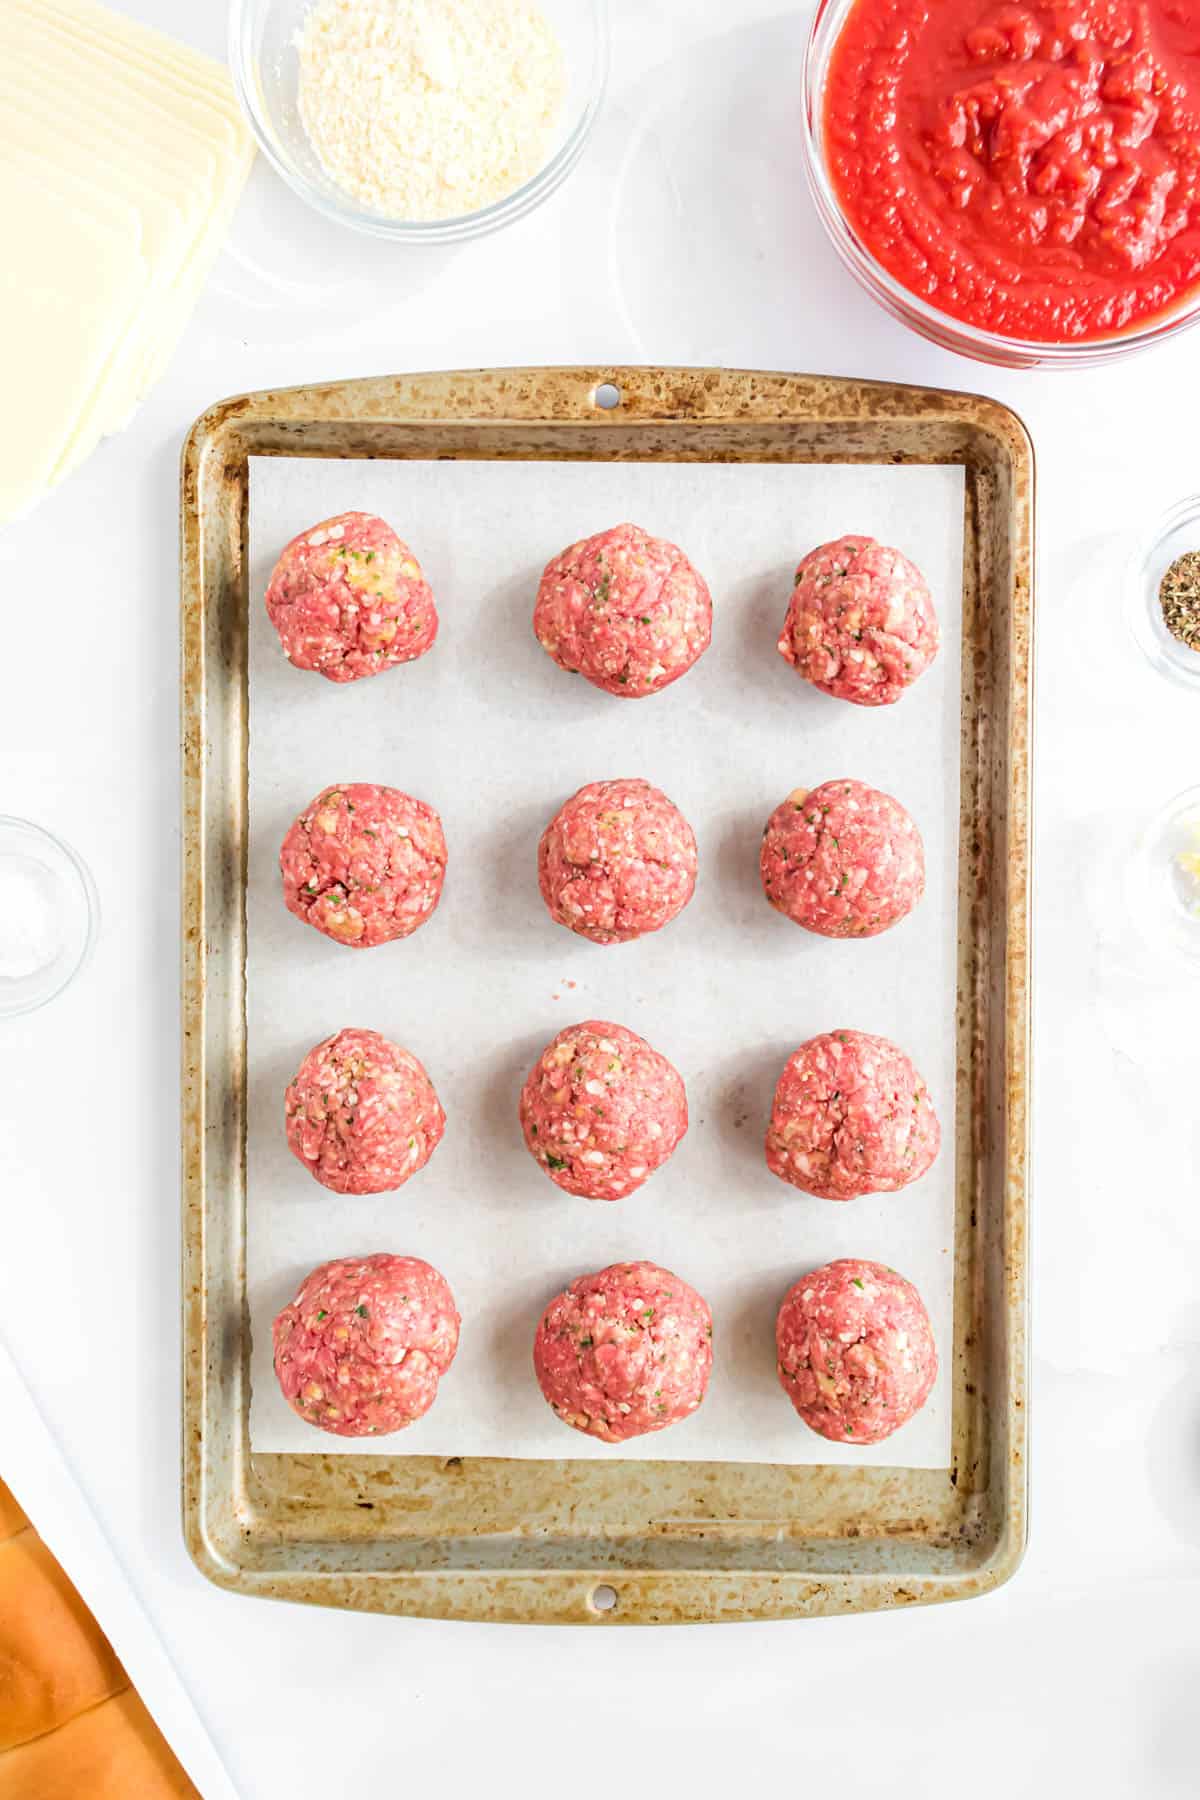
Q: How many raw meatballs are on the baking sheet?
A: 12